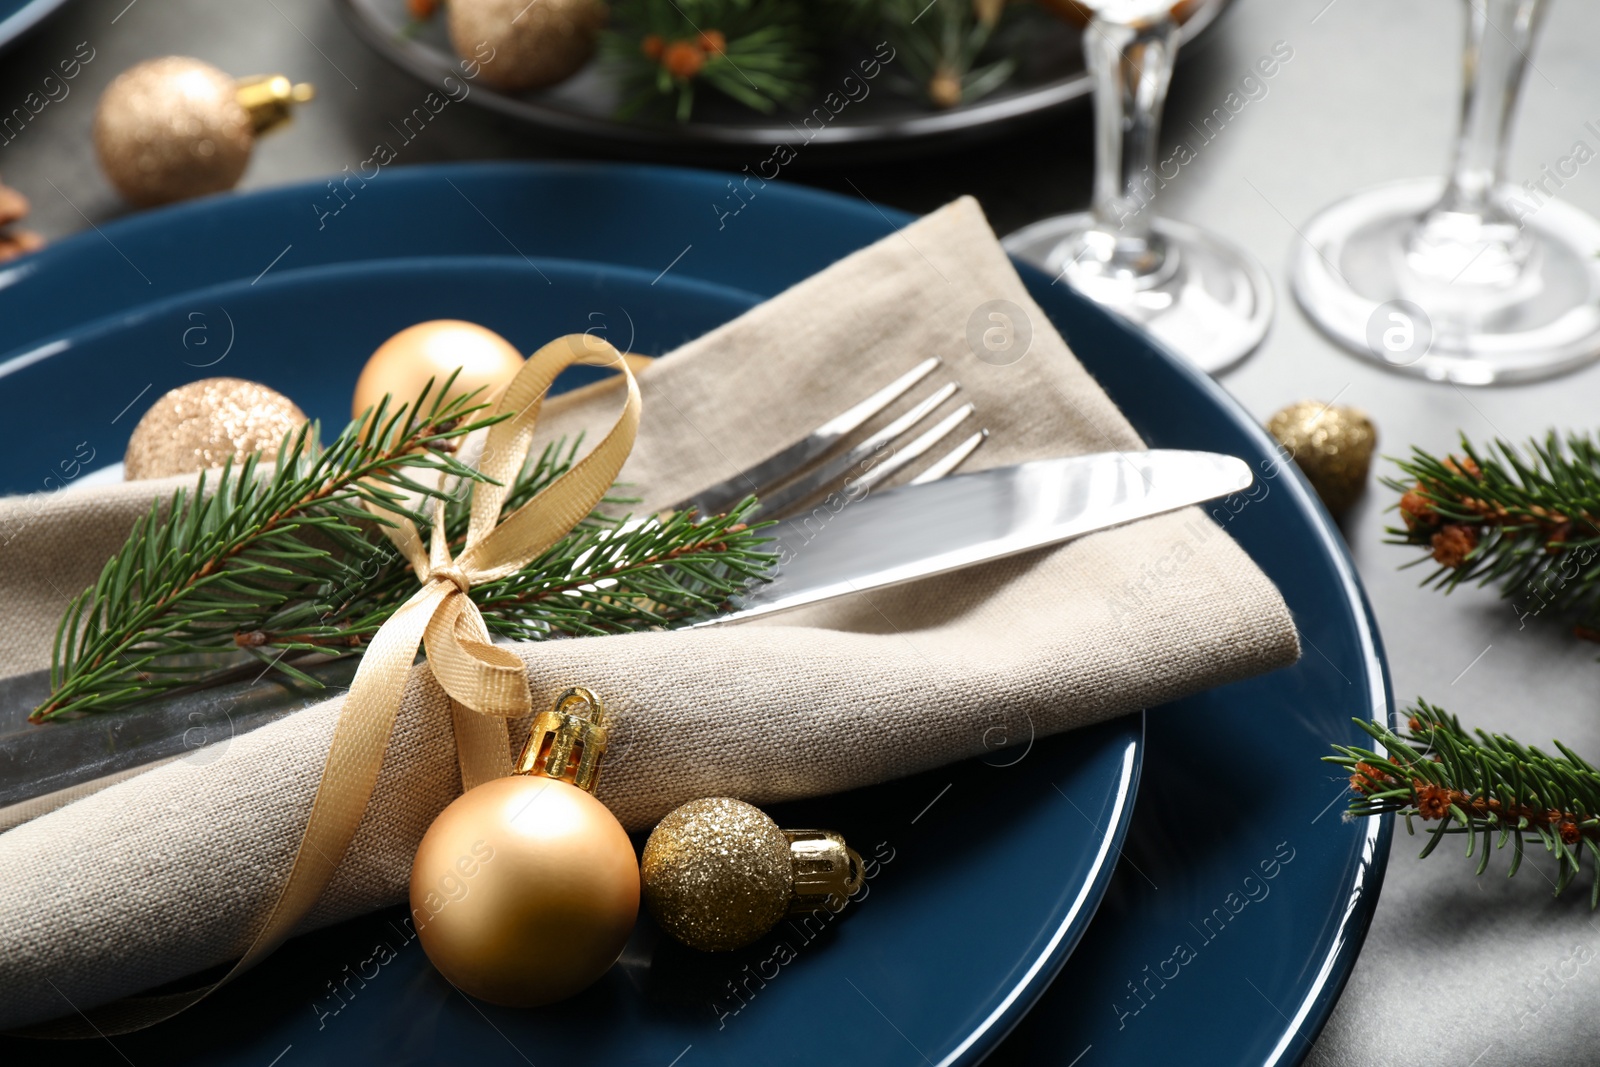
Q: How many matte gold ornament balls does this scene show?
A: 2